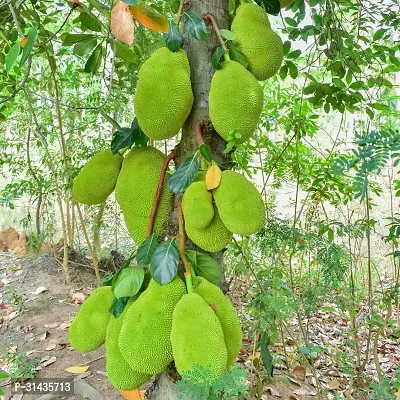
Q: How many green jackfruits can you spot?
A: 13